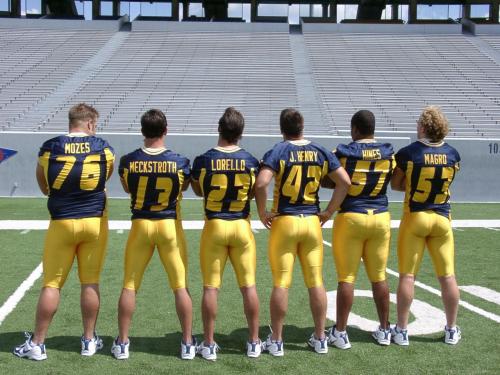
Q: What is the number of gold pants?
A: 6